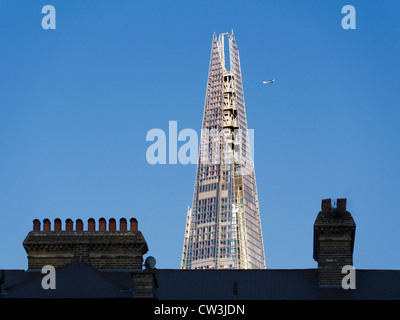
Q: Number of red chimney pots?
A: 12